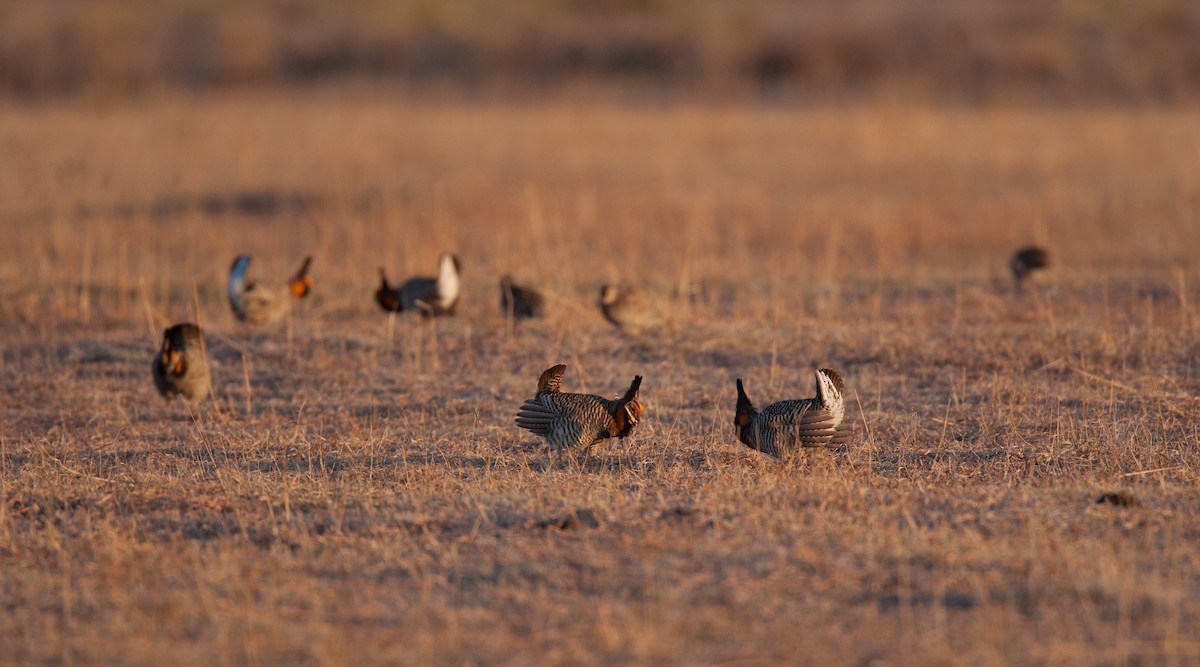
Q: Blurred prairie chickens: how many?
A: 6